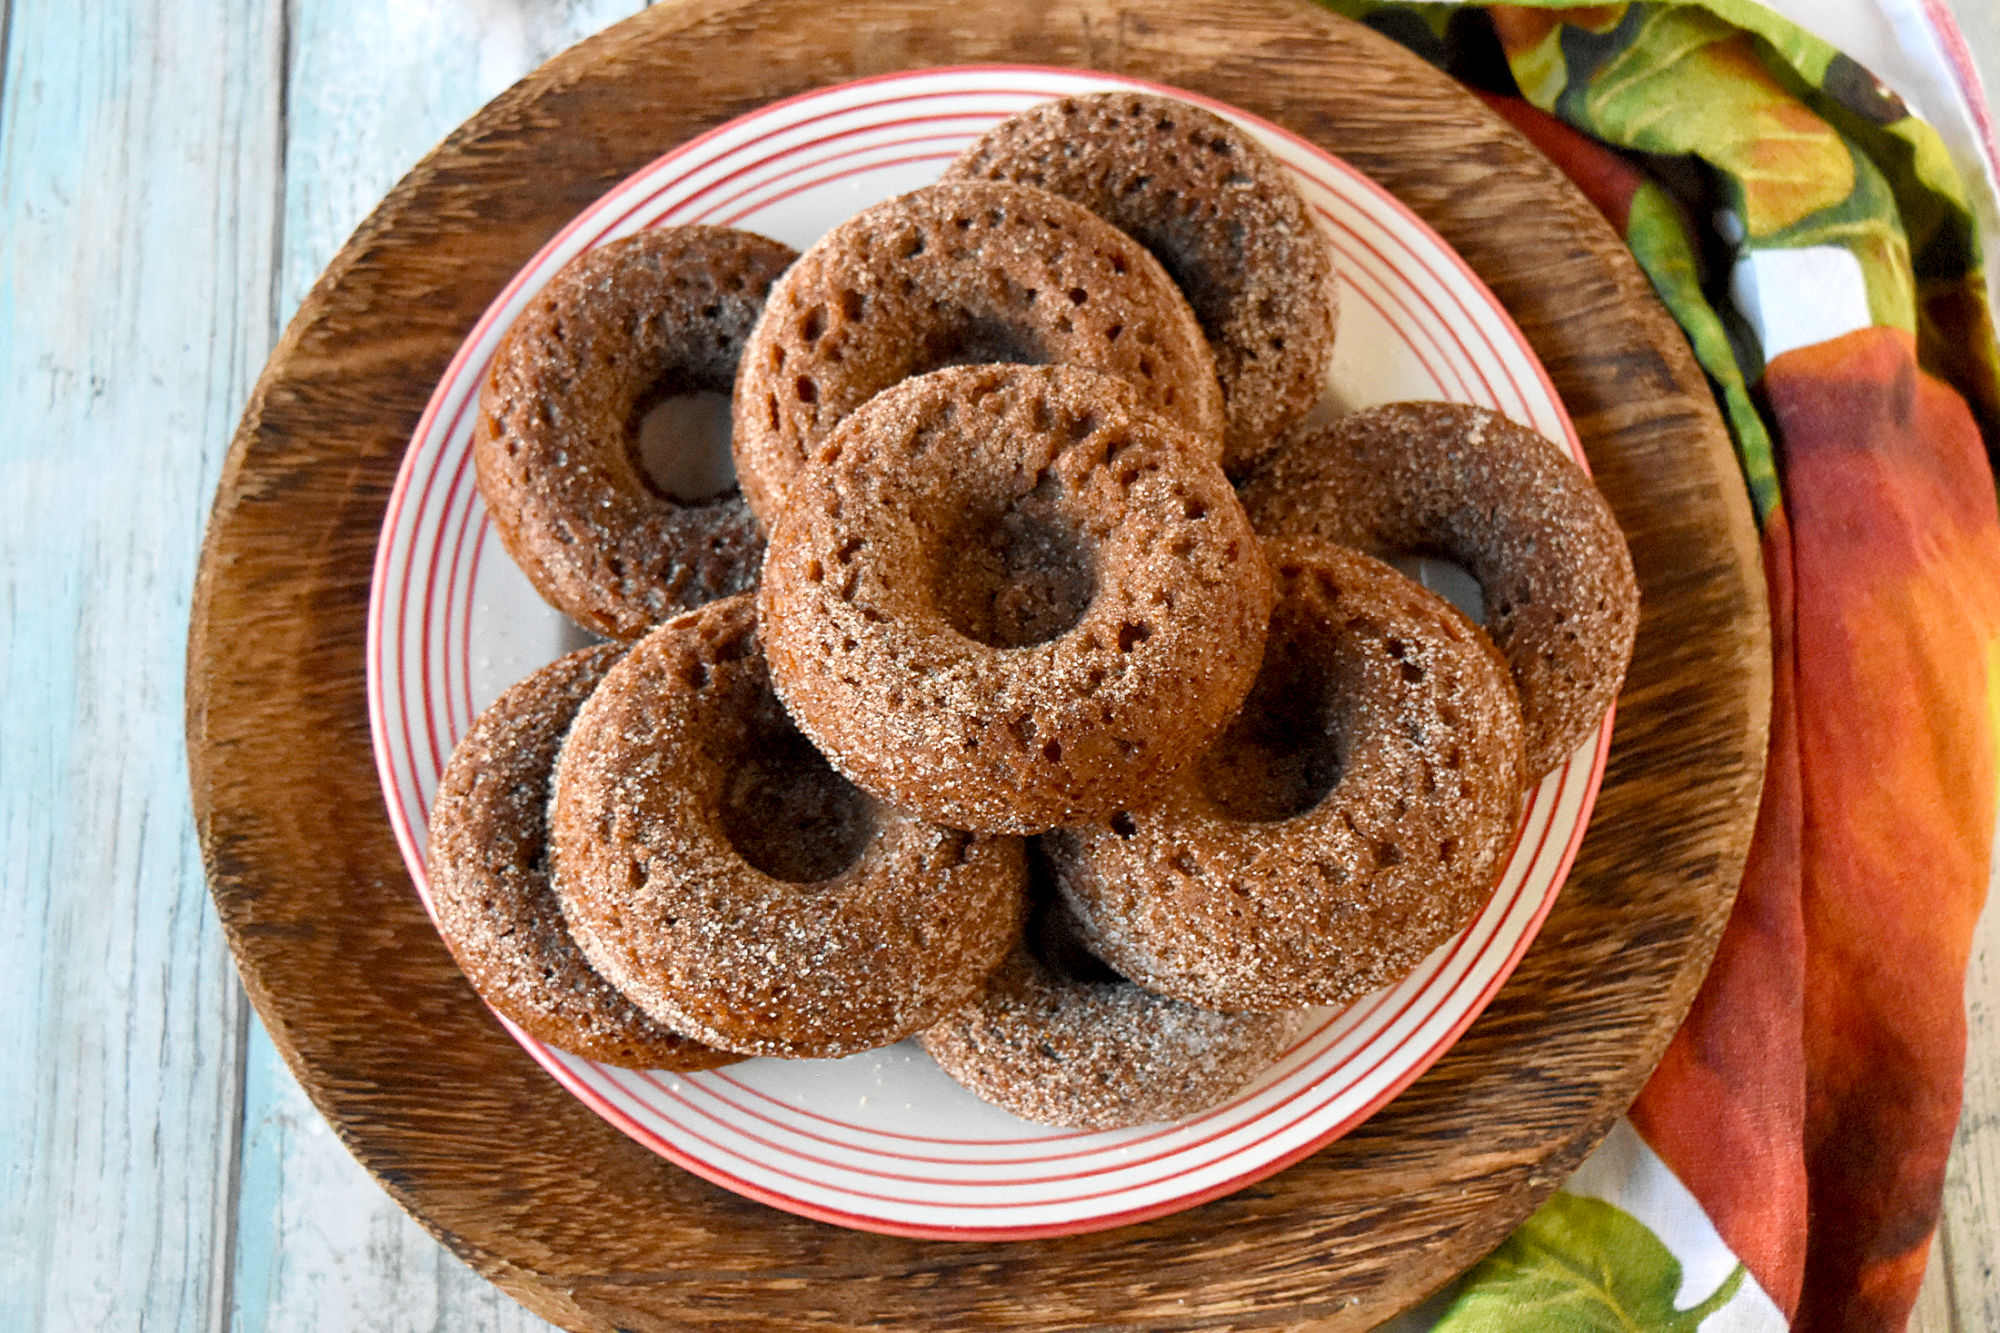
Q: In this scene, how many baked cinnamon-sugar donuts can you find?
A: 9